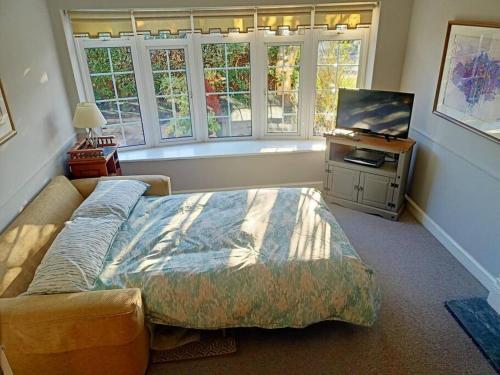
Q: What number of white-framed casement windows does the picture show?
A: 5